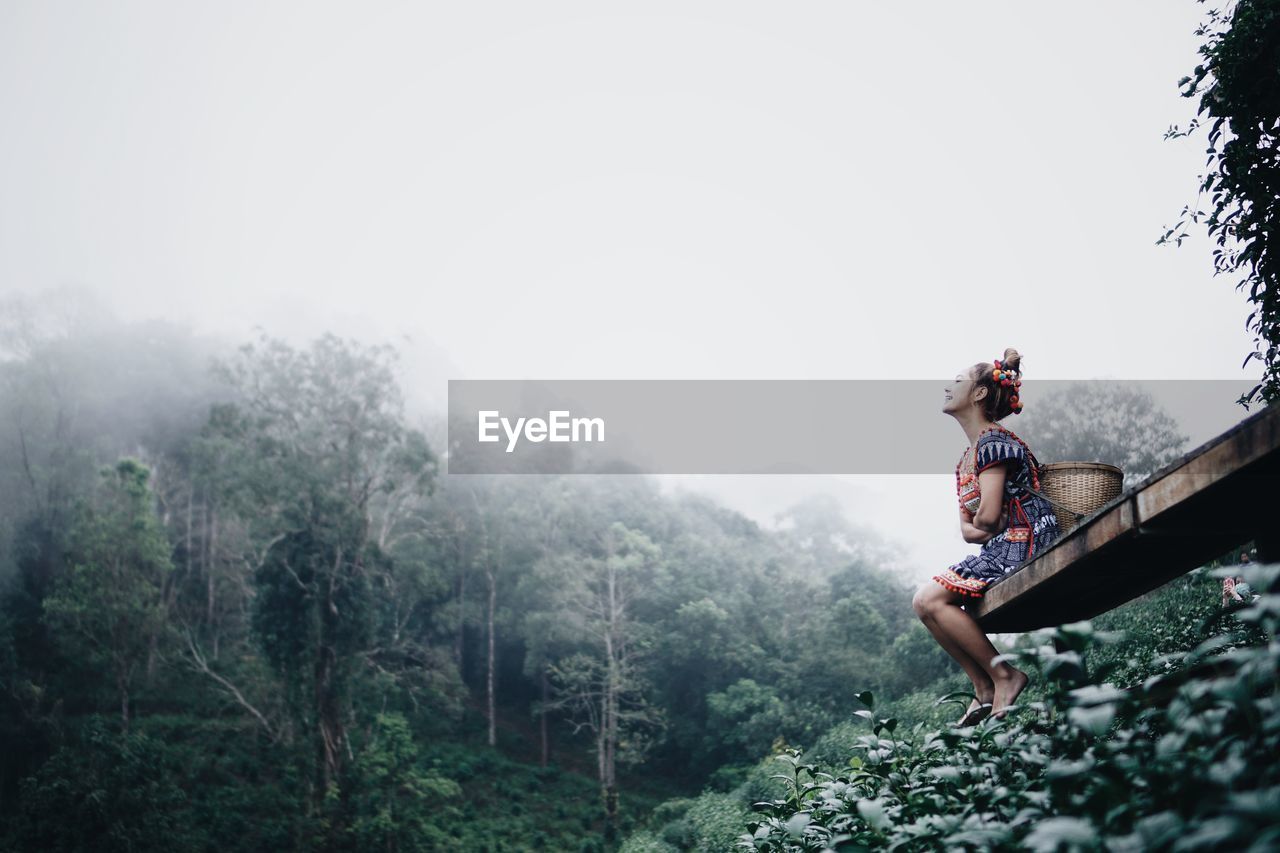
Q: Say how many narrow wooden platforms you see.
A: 1